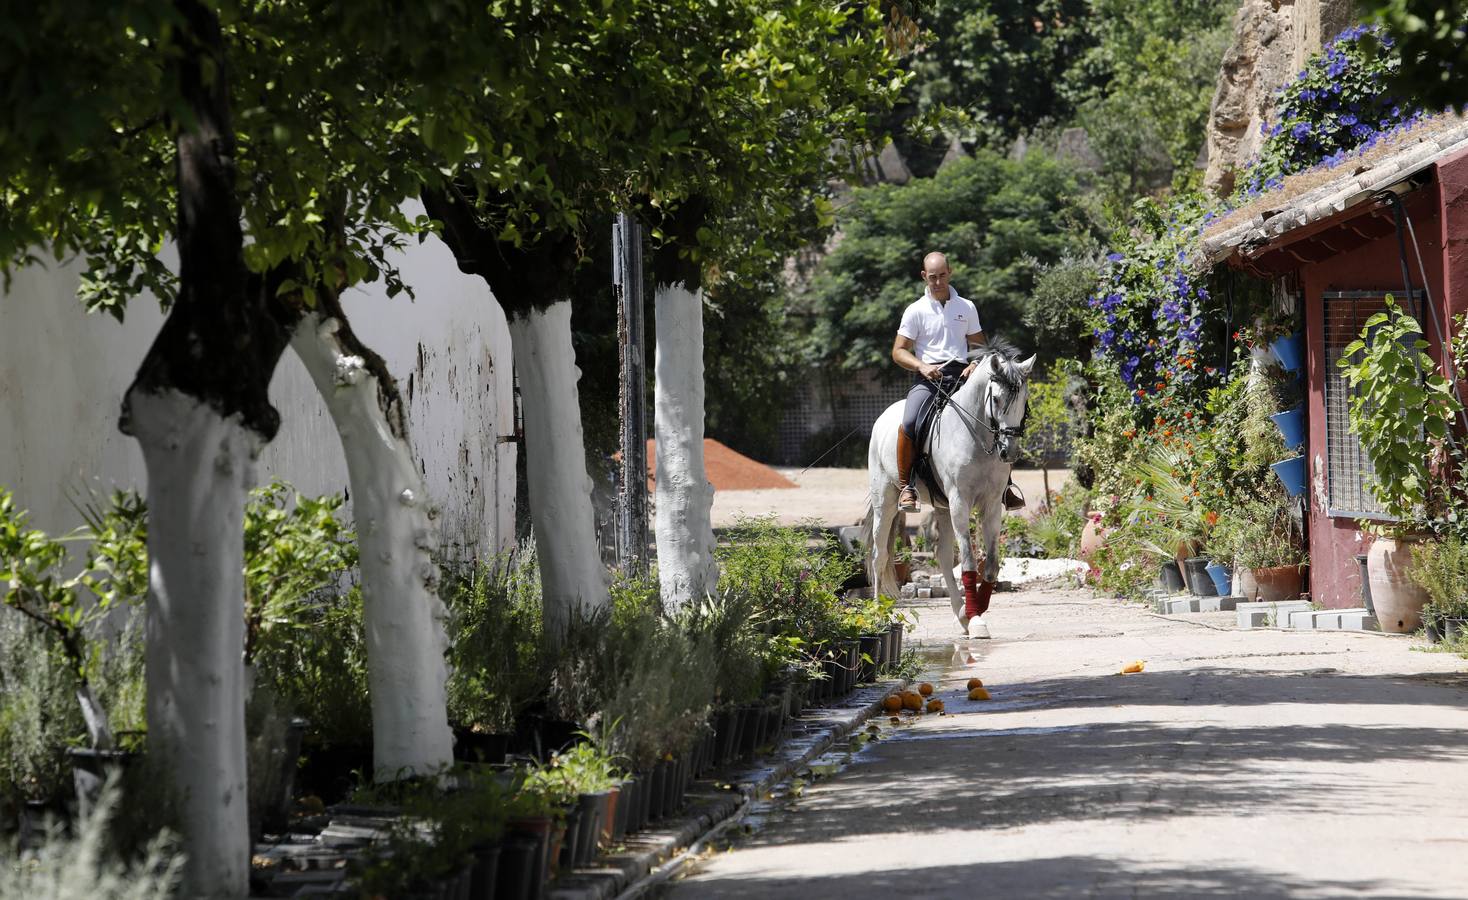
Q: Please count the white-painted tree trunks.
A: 4